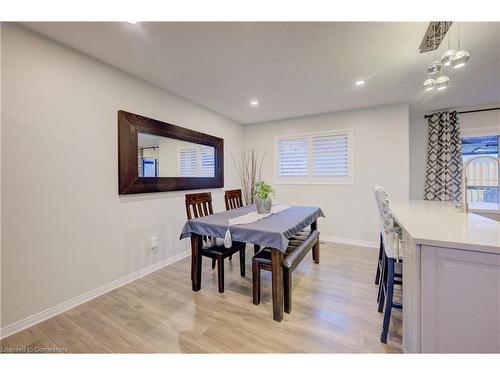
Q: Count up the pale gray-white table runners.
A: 1